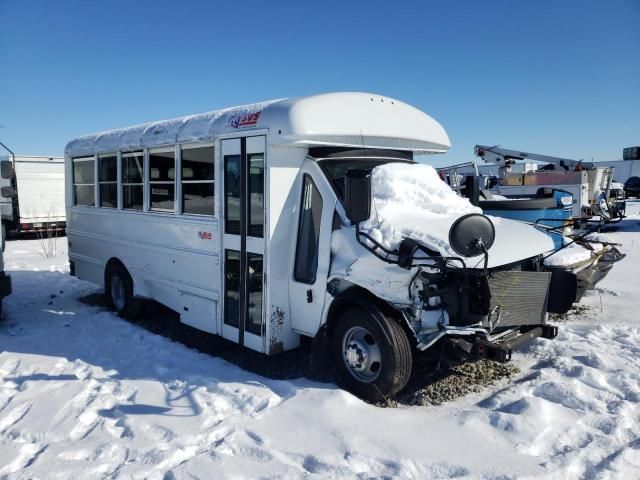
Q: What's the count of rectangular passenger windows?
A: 5